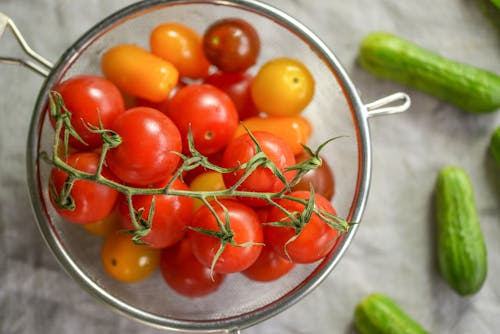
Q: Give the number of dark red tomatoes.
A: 2